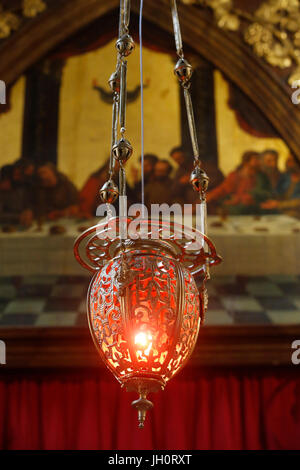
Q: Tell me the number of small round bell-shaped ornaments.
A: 6